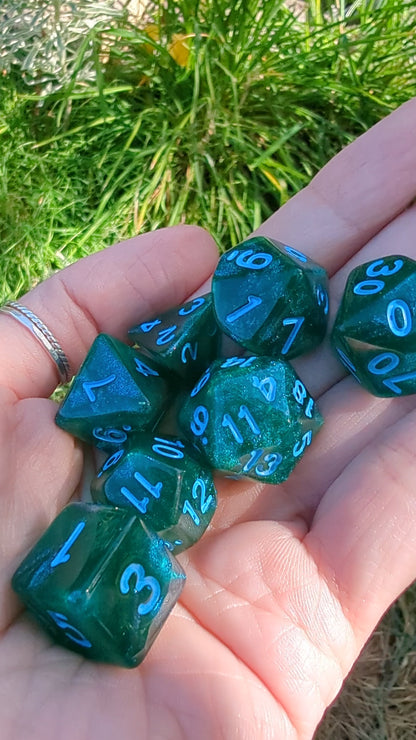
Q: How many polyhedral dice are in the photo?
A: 7